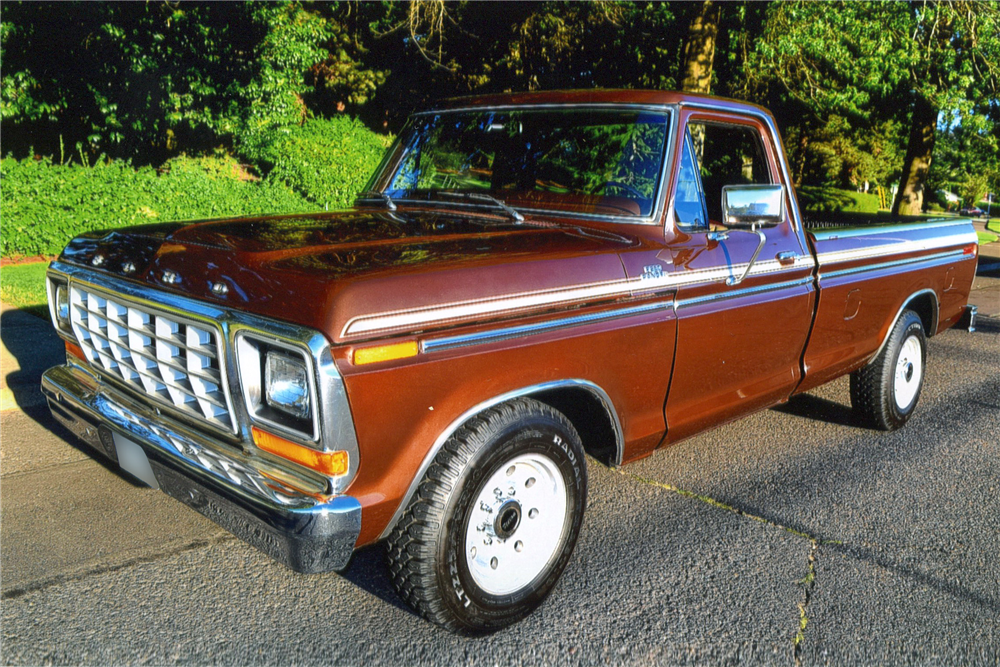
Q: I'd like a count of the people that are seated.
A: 0